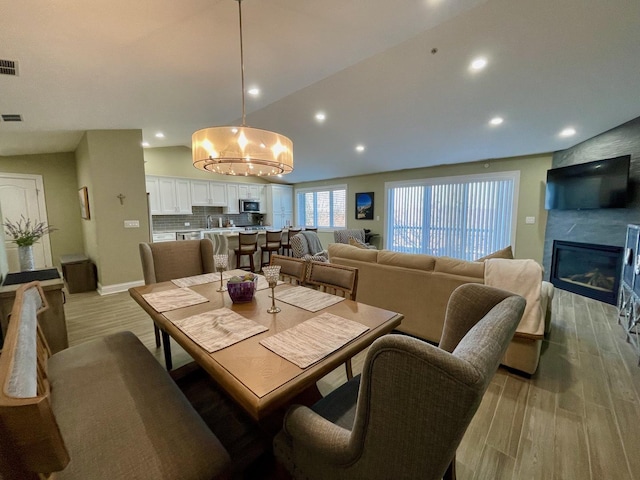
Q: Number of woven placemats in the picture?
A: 6